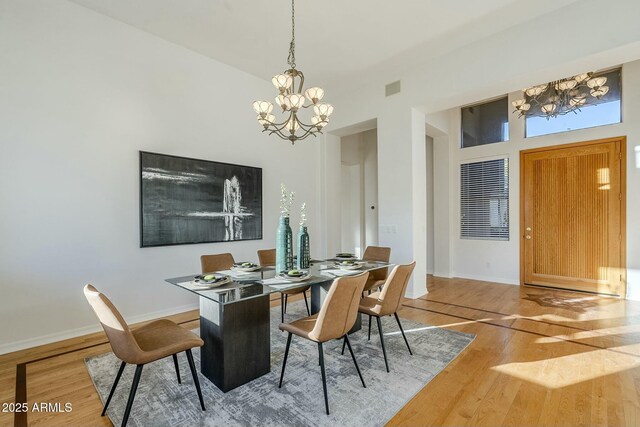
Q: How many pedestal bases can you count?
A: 2